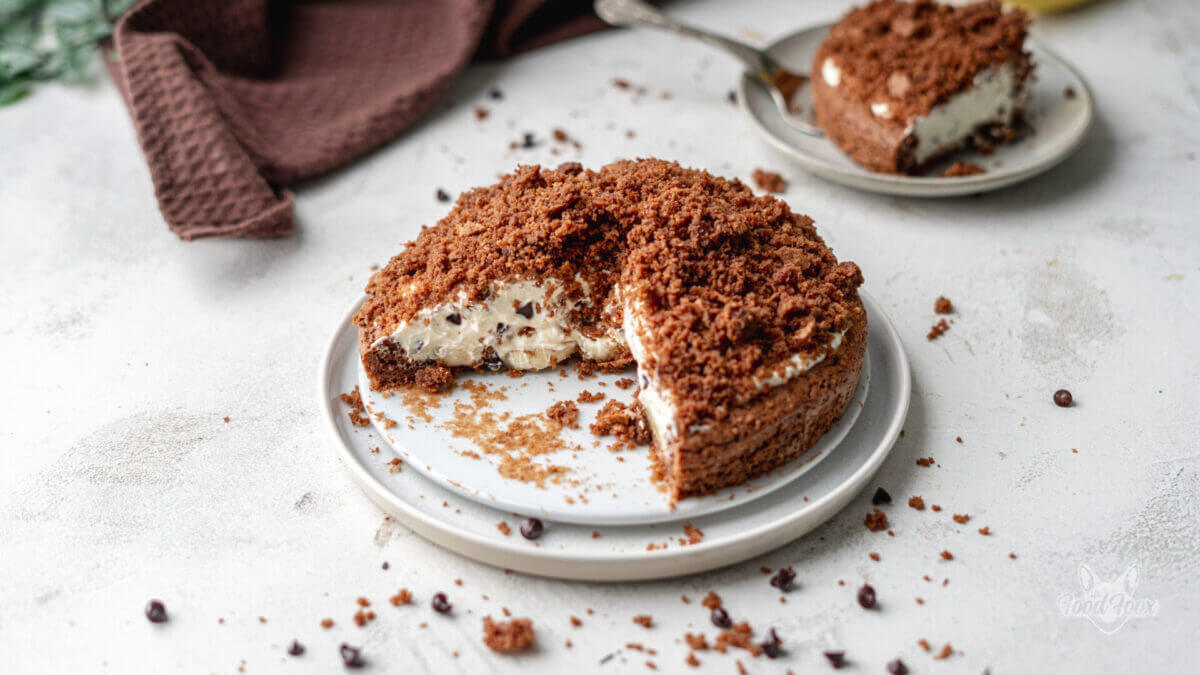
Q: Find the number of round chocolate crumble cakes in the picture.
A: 1